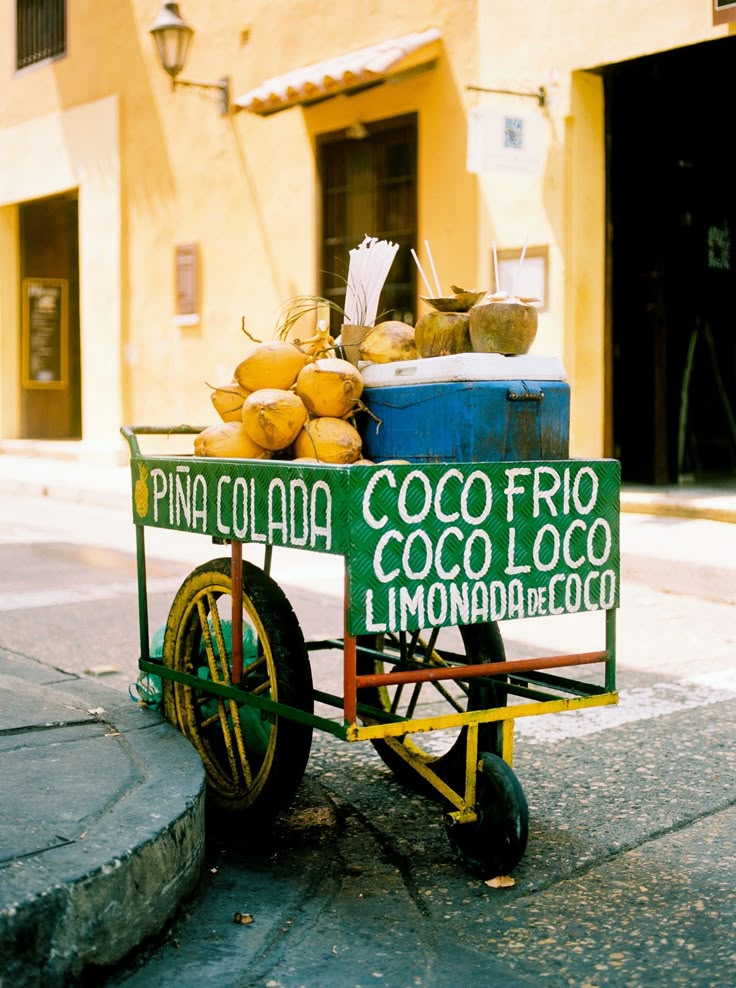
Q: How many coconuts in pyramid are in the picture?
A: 6